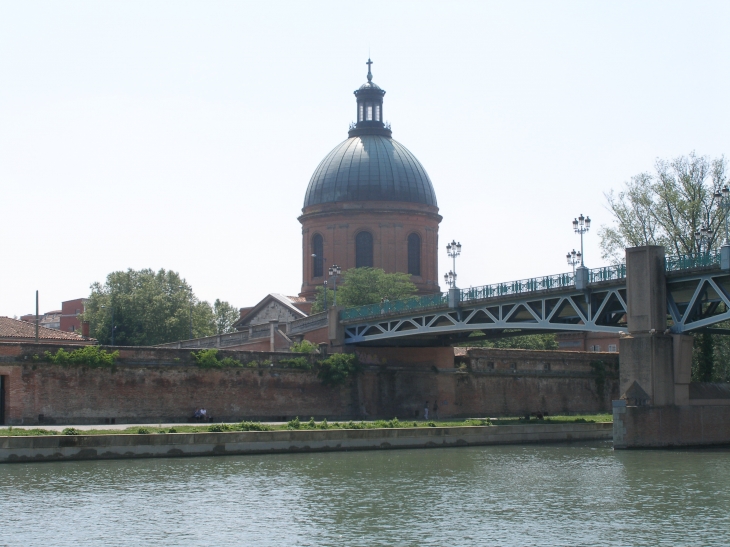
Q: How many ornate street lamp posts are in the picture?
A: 7